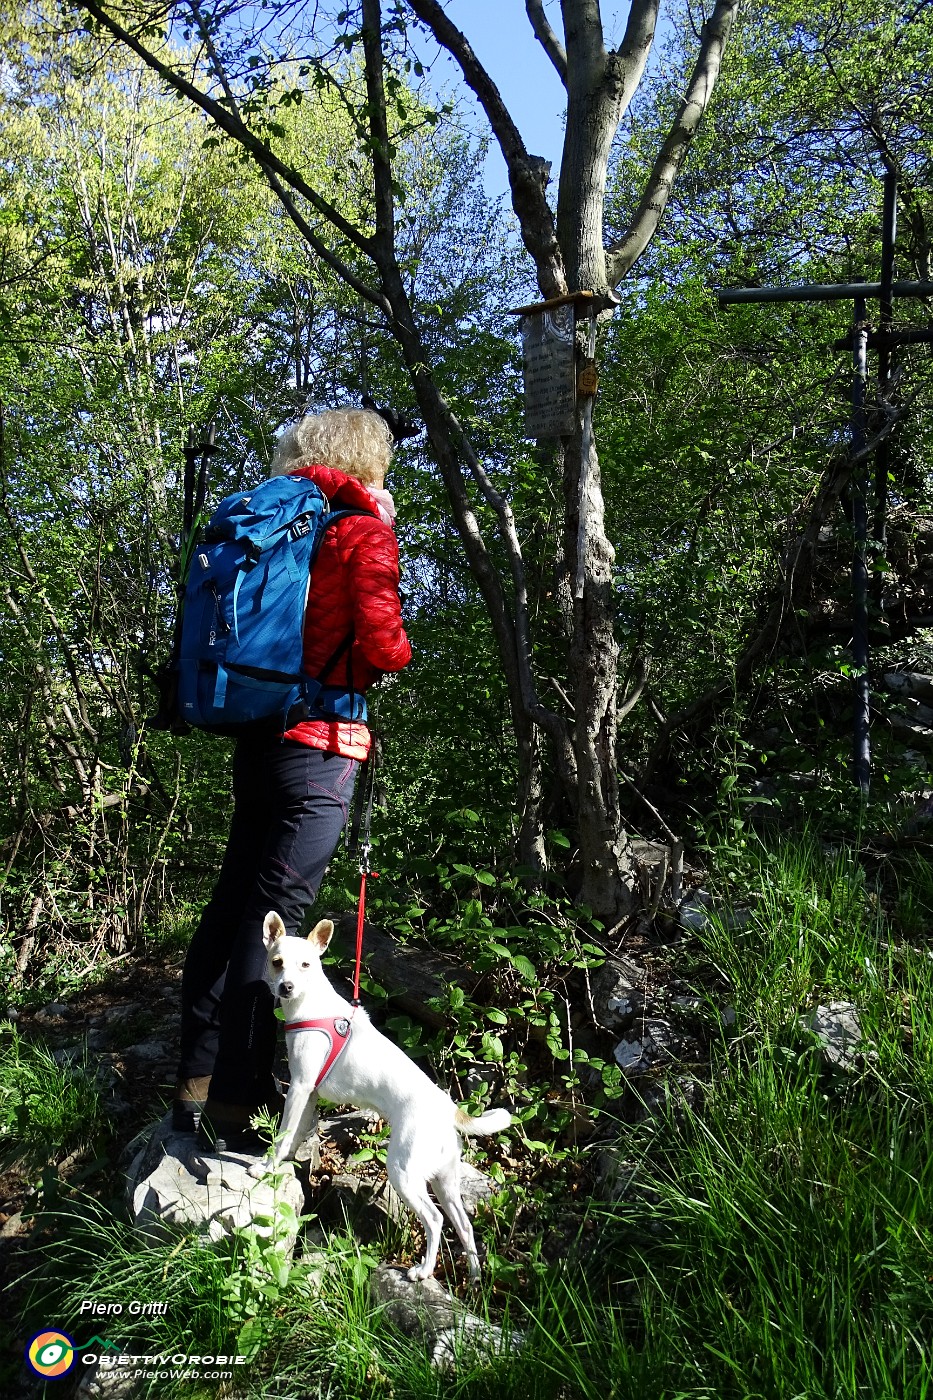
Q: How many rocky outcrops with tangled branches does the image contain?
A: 1